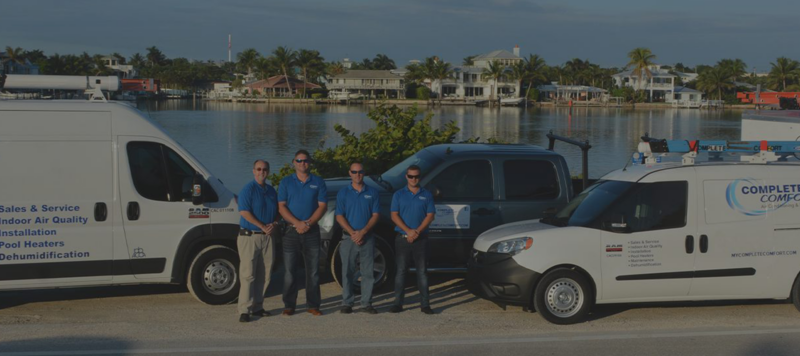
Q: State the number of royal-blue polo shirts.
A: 4